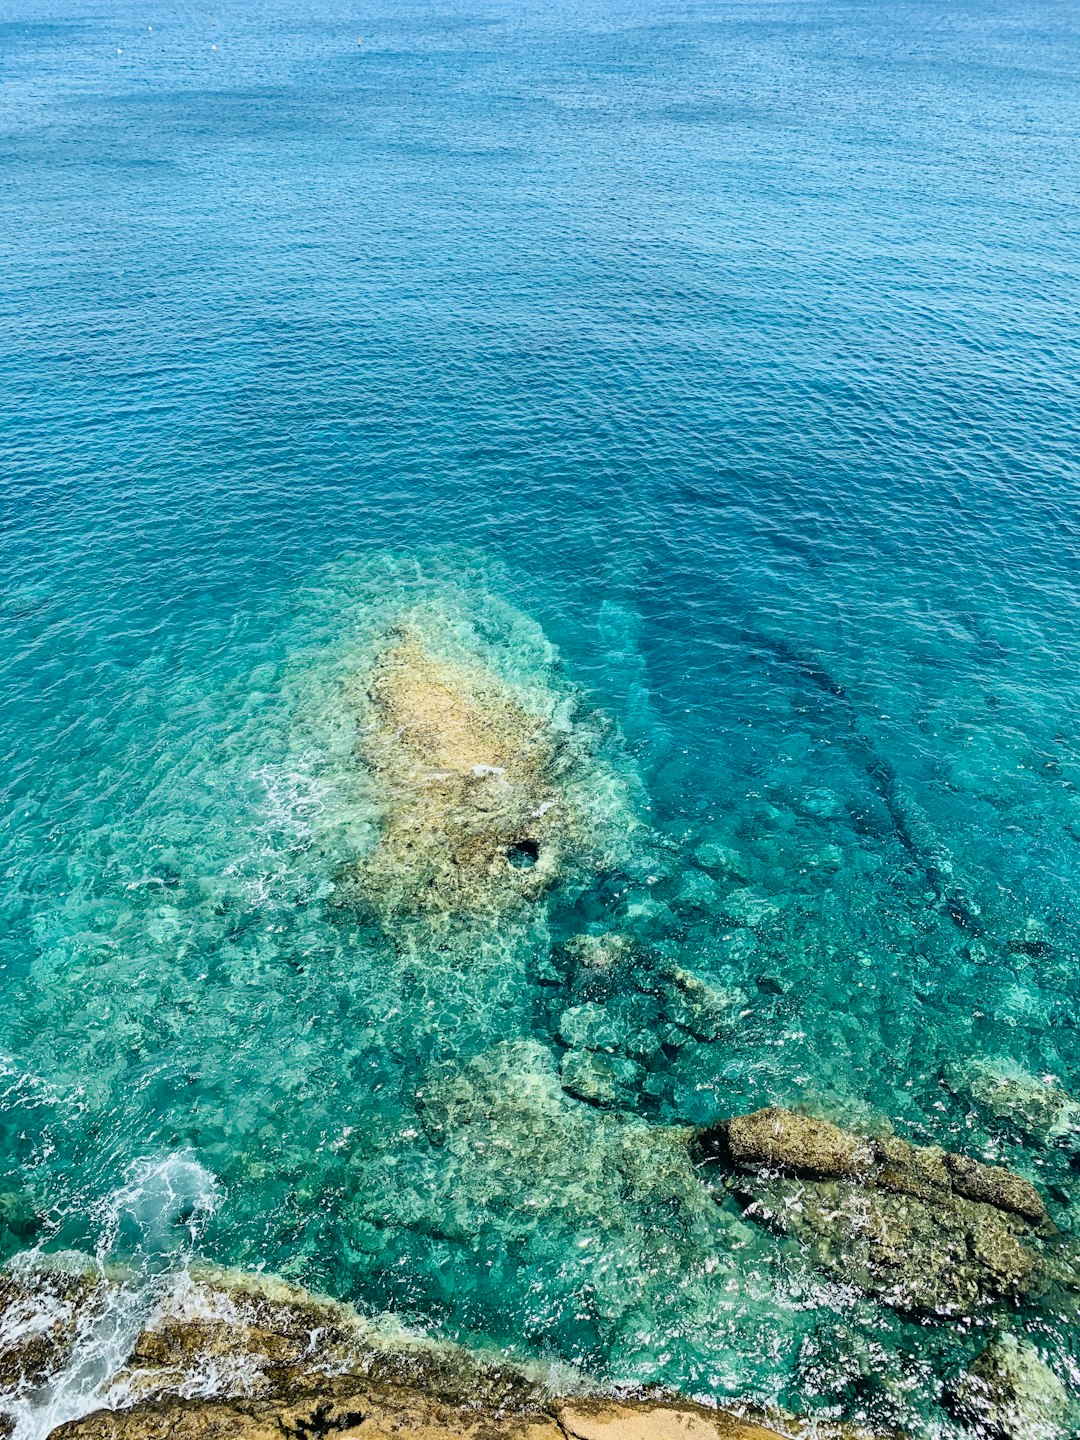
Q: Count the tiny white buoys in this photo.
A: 3